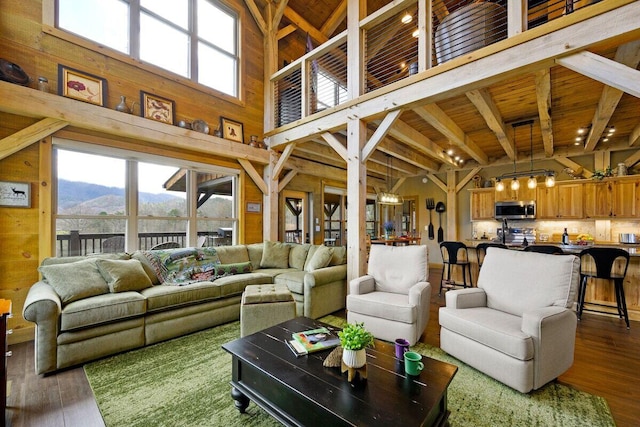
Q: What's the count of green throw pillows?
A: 5